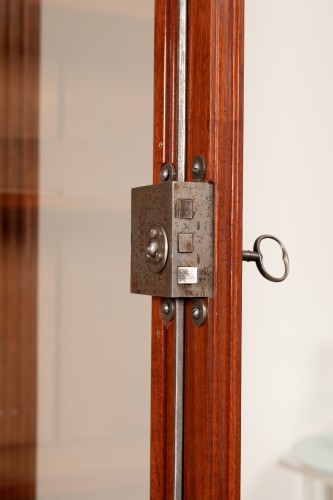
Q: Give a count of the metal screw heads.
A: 4